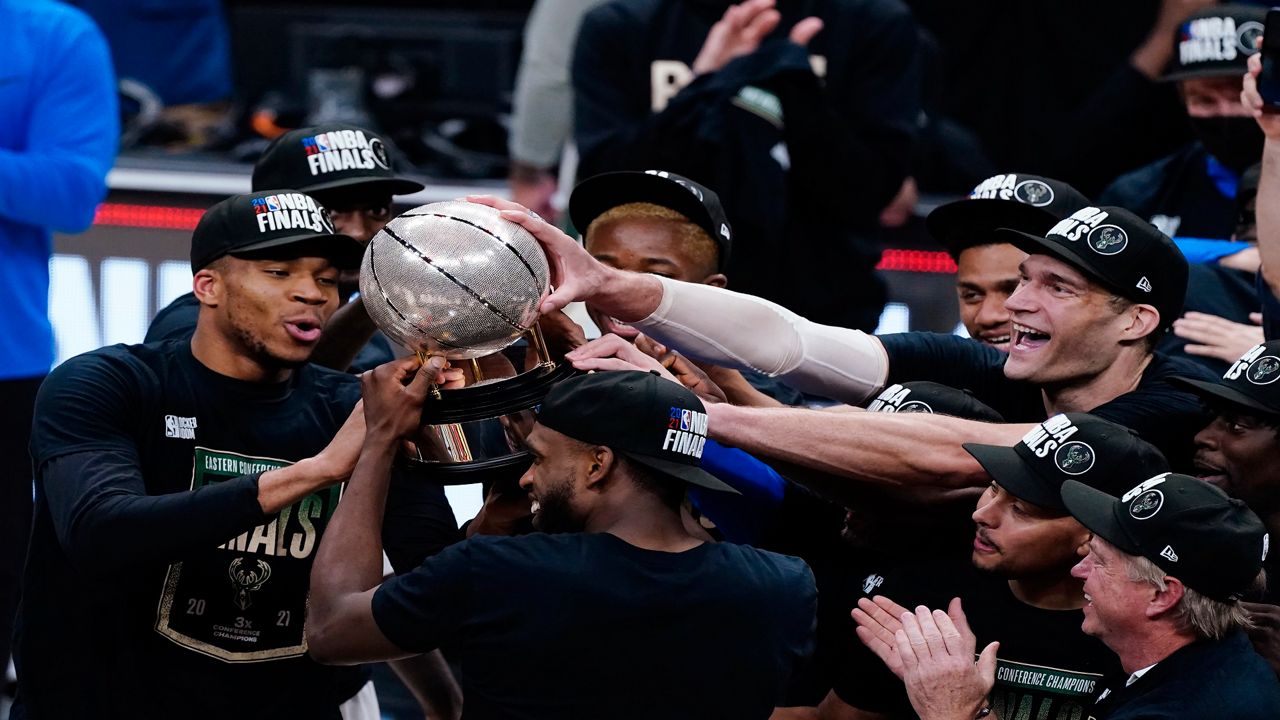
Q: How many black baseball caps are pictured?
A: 11